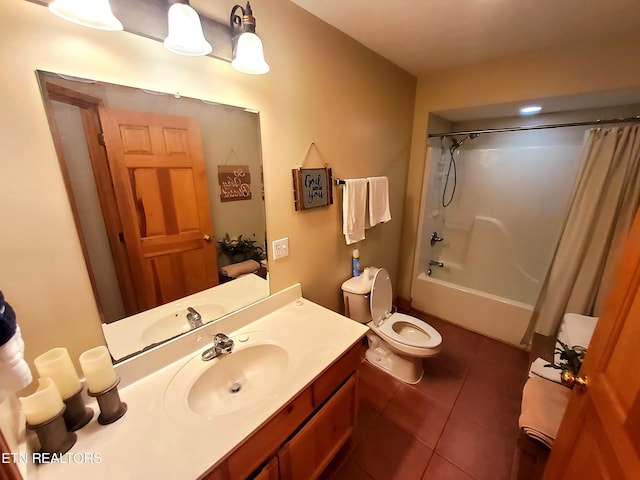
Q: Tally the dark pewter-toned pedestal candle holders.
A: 3